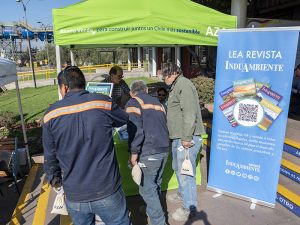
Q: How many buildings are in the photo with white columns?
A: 1